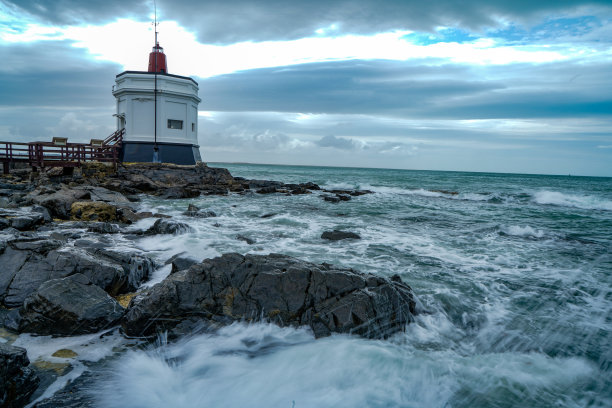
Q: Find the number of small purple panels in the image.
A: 0